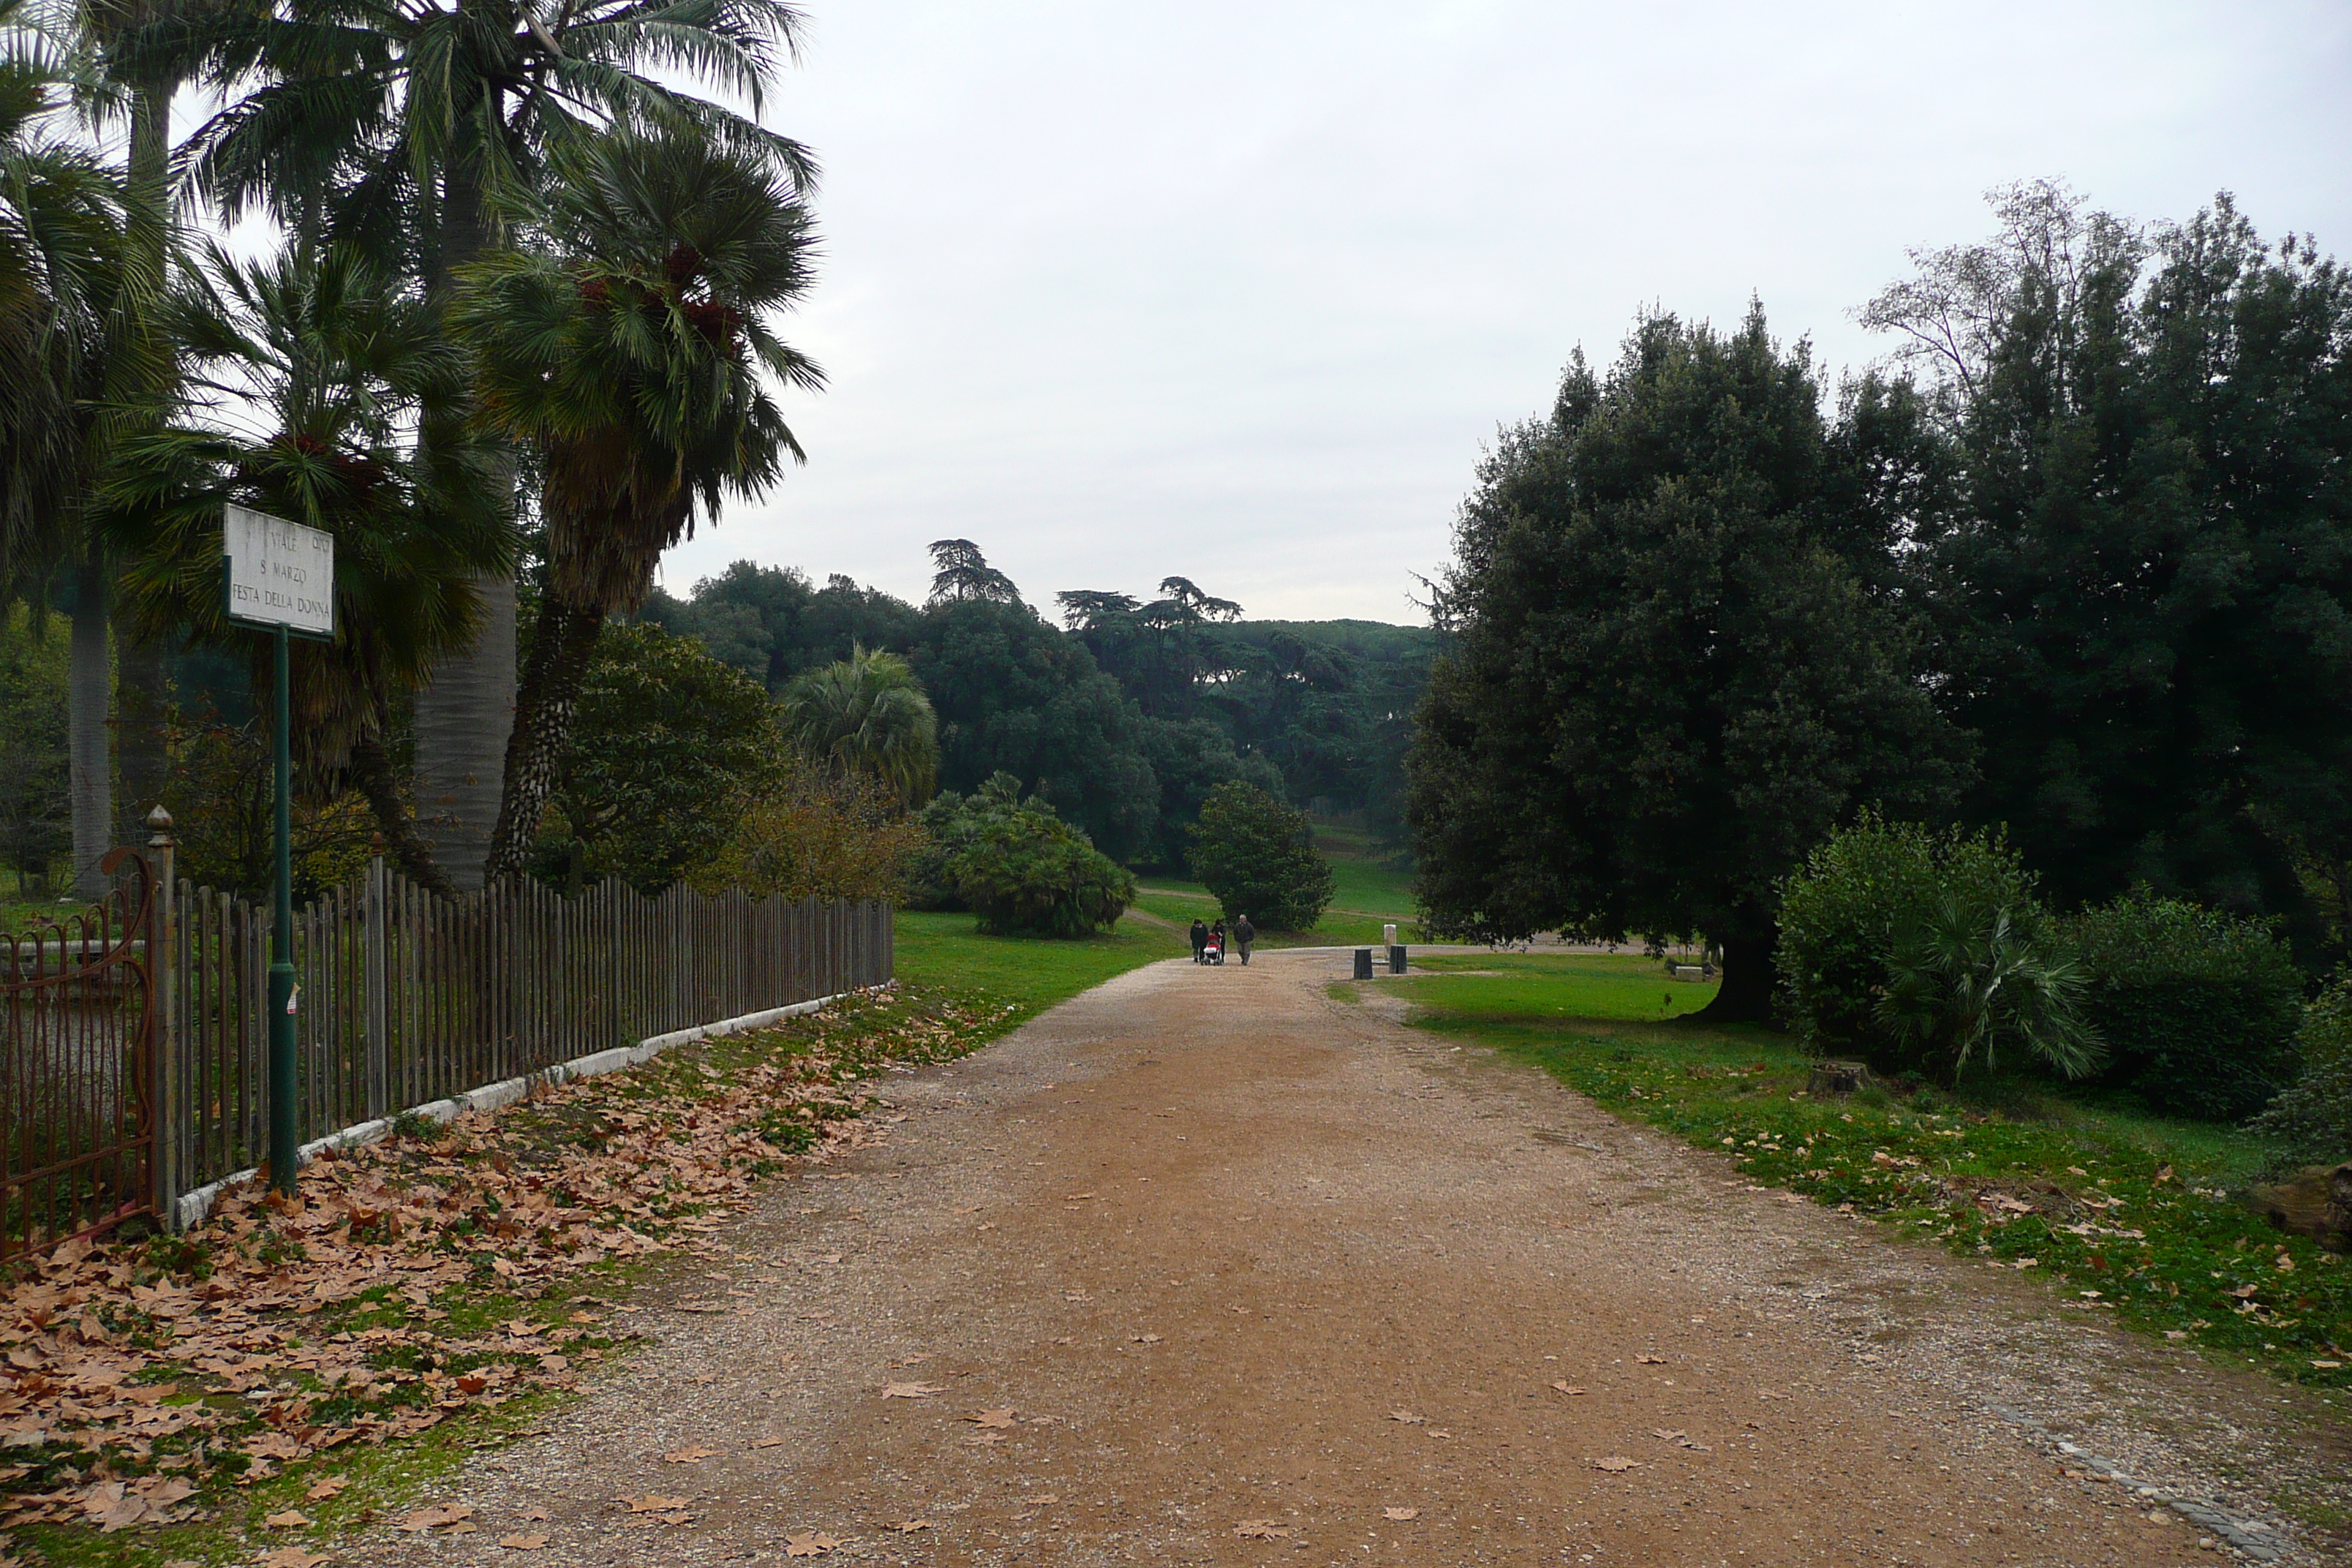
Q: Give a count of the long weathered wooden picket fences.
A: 1